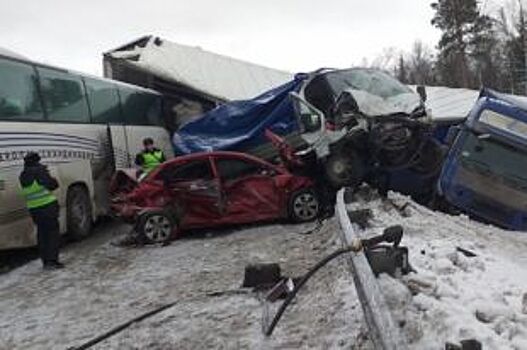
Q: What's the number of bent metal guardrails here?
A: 1